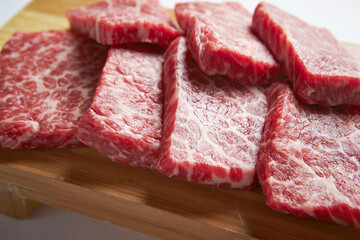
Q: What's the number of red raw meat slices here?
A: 7